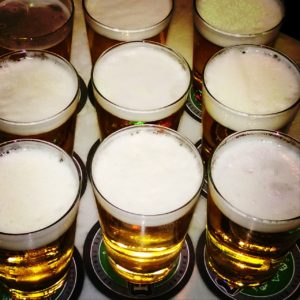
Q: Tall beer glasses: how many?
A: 9